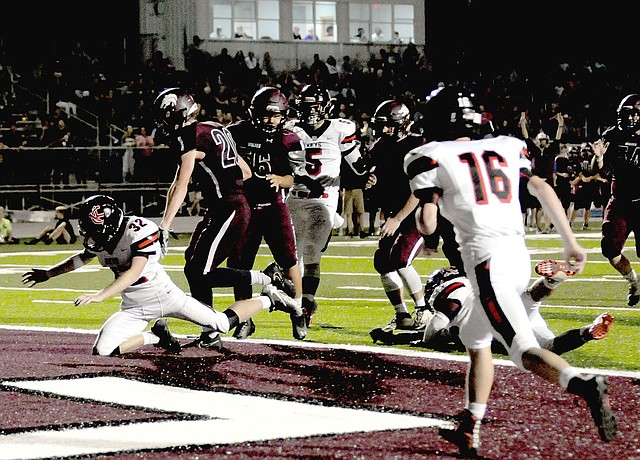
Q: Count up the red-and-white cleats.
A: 2